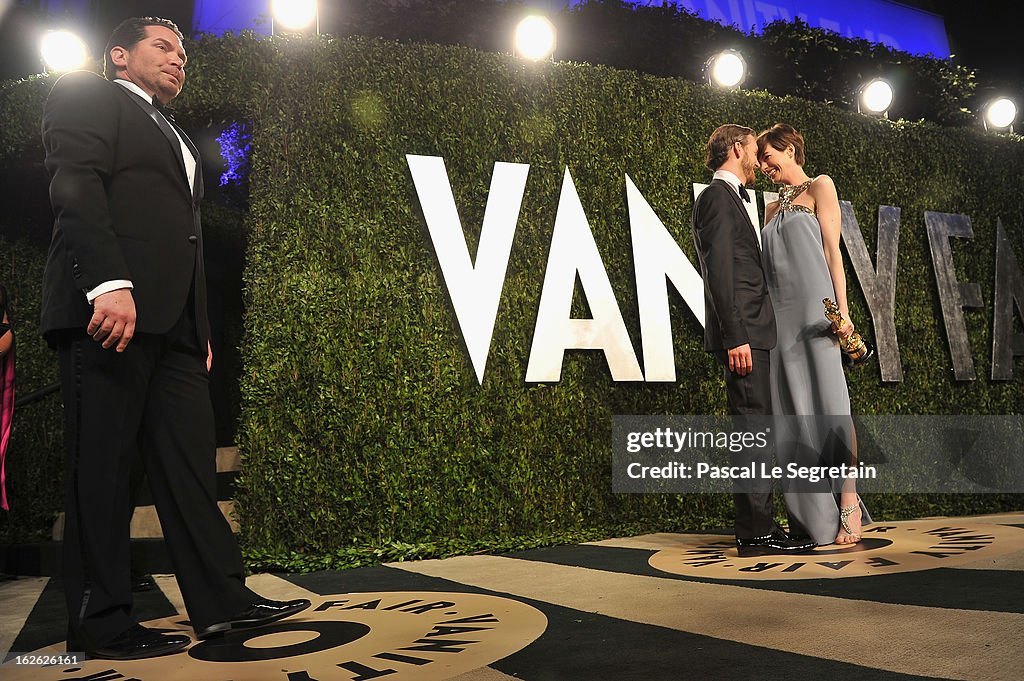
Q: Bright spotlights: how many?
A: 6